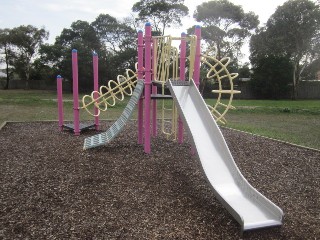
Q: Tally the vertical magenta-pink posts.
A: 8